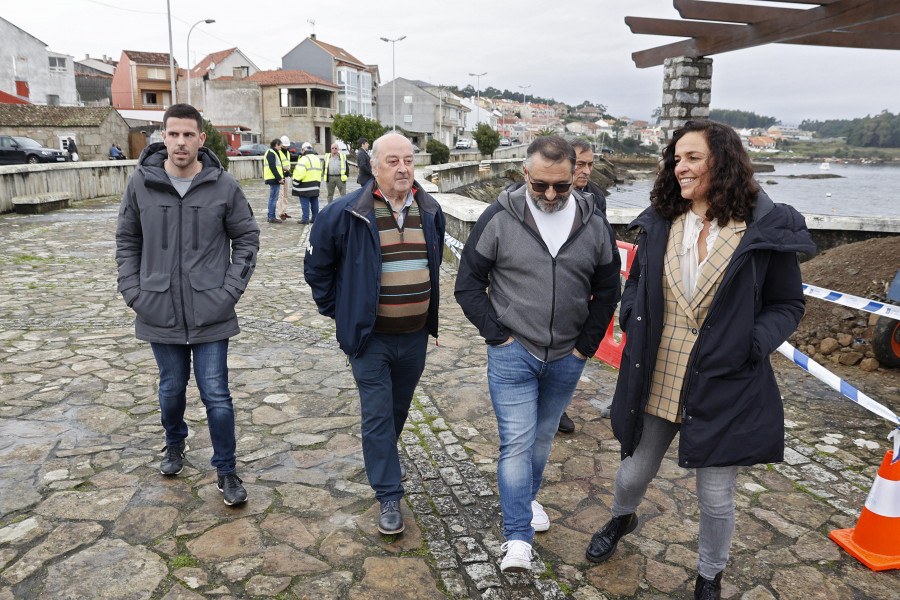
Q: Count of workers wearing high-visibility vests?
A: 4